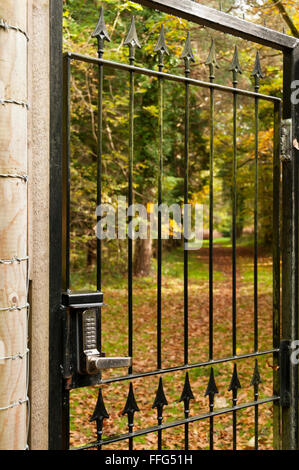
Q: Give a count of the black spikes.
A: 14